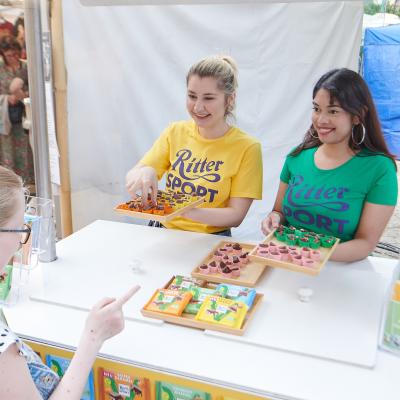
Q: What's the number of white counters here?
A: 1